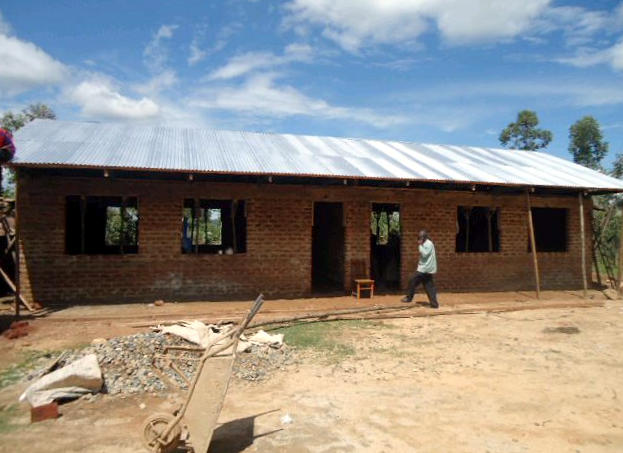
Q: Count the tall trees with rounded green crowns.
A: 2